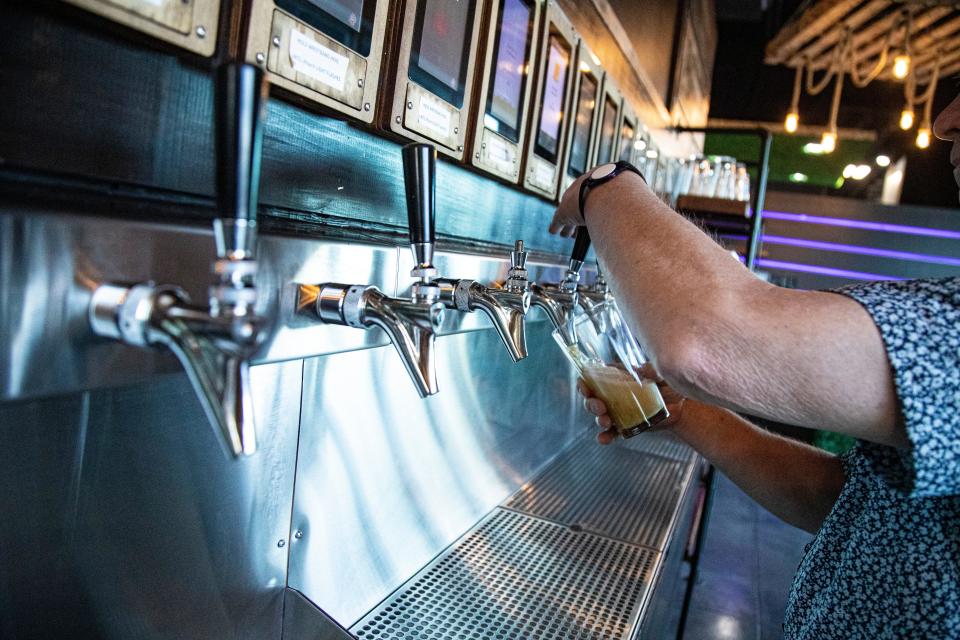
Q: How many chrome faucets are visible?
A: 5